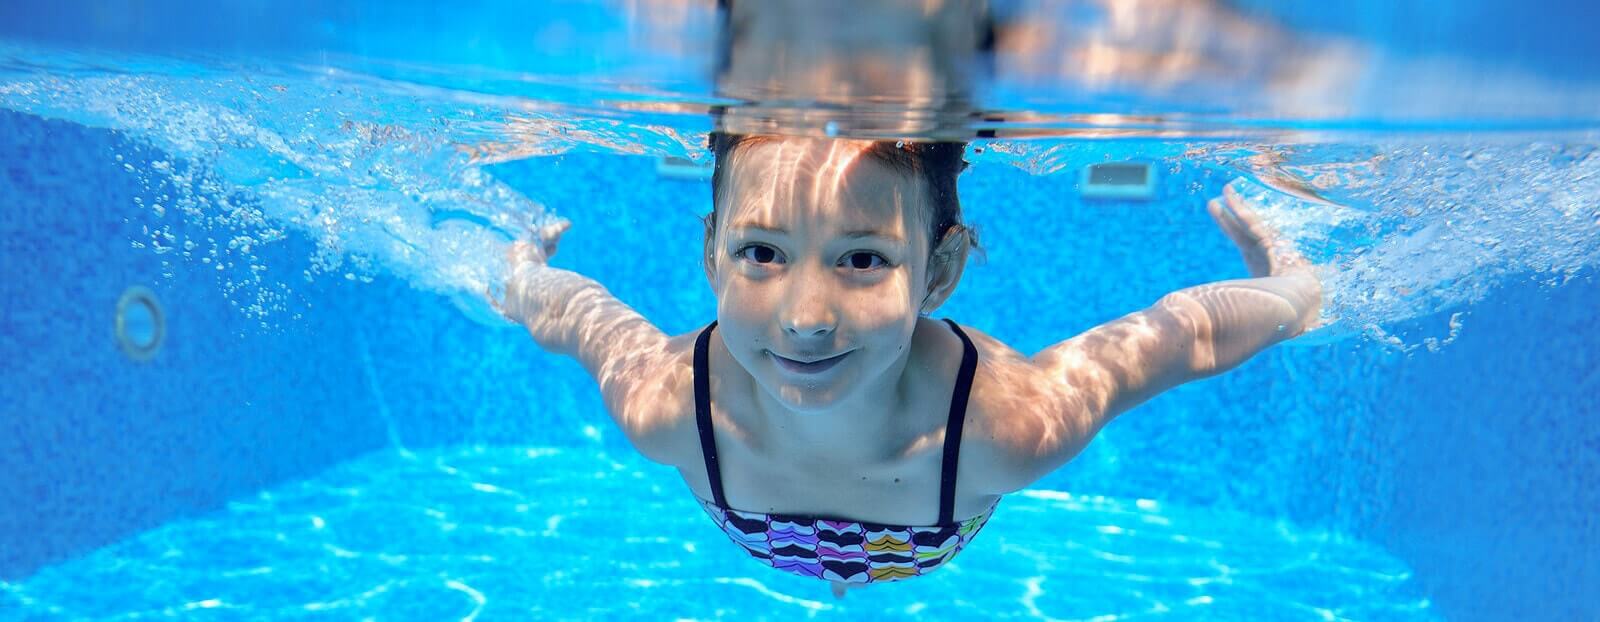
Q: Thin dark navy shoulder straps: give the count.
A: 2